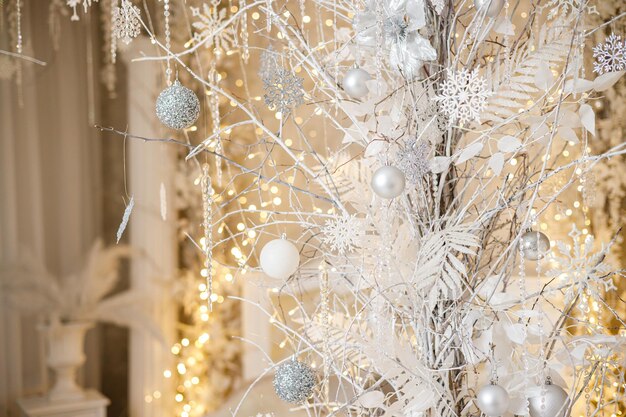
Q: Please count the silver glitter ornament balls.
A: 2